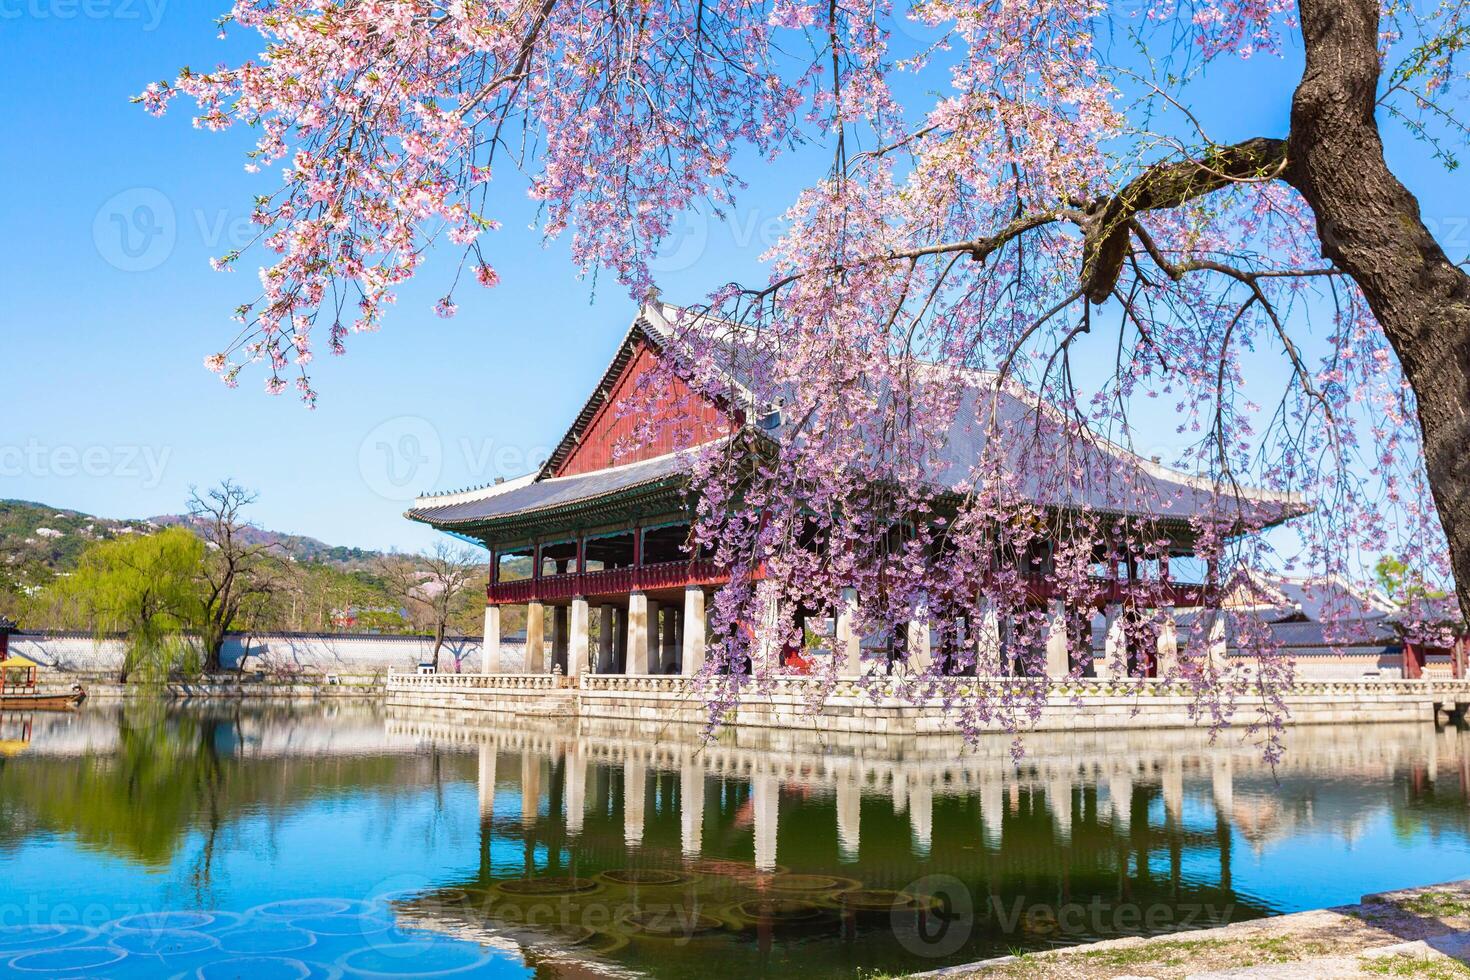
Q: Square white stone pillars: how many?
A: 13